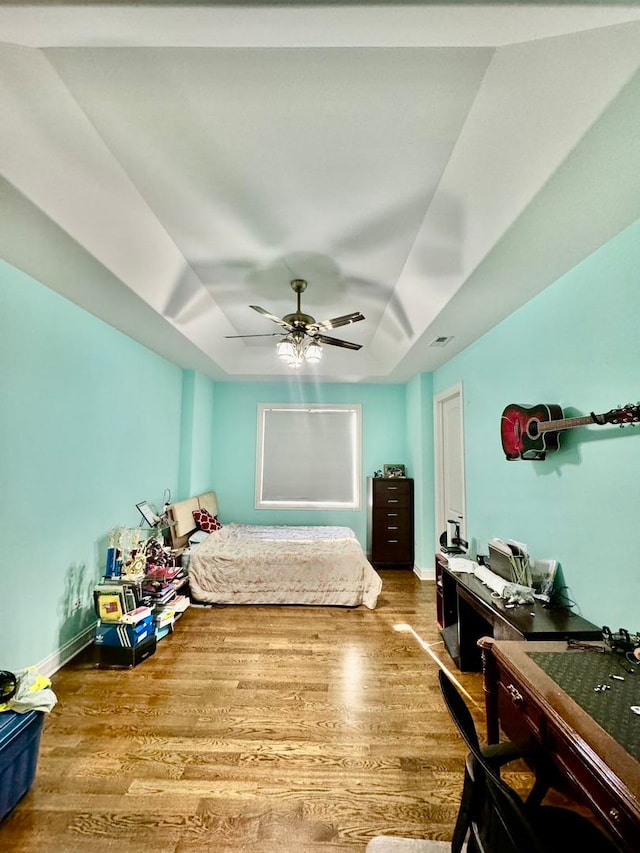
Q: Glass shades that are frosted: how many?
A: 3